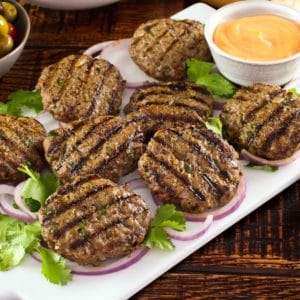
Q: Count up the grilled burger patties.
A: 8